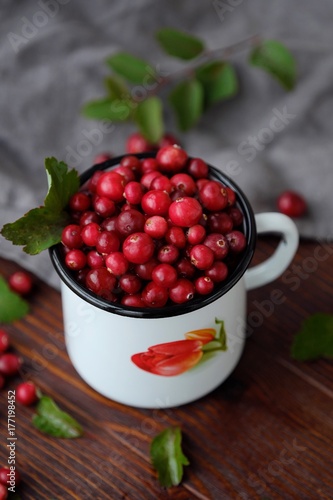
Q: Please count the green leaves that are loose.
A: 4